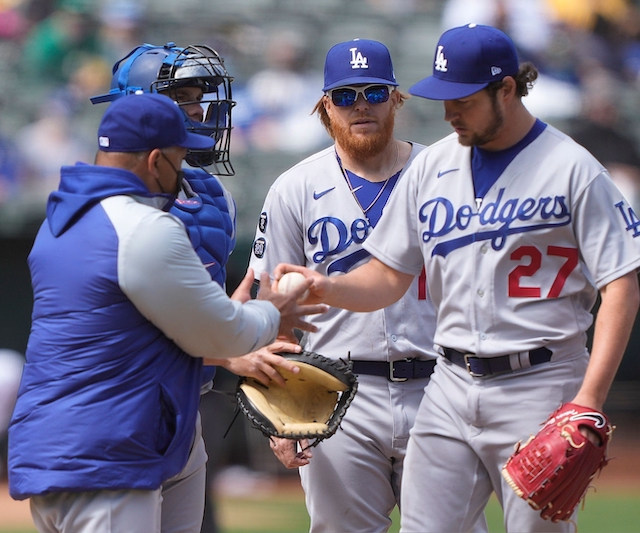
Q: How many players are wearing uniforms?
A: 3